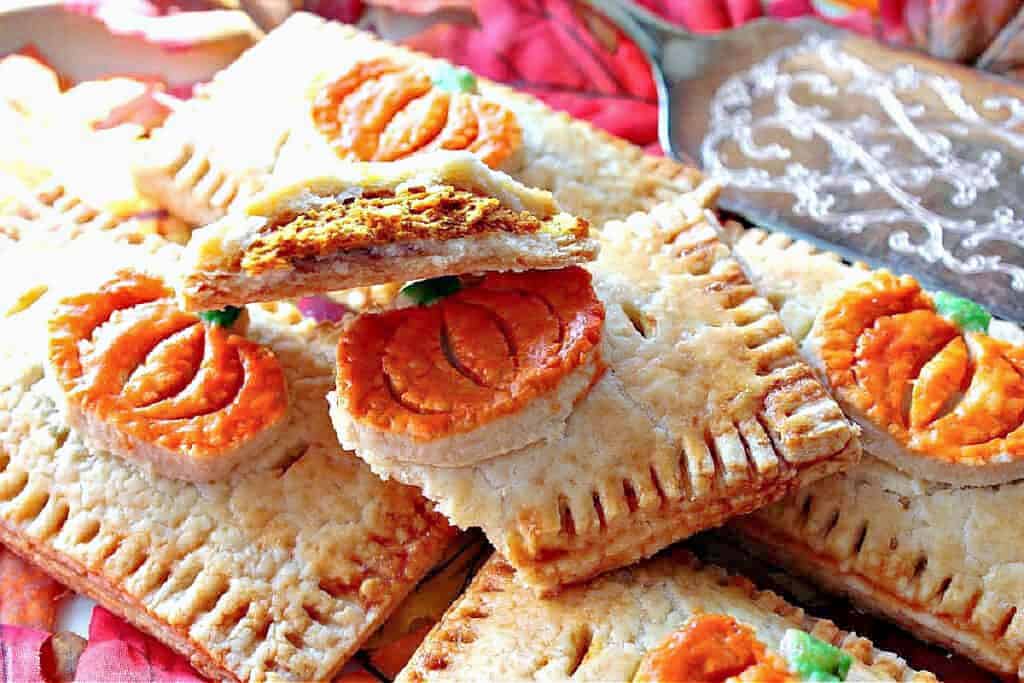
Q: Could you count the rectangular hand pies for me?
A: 5